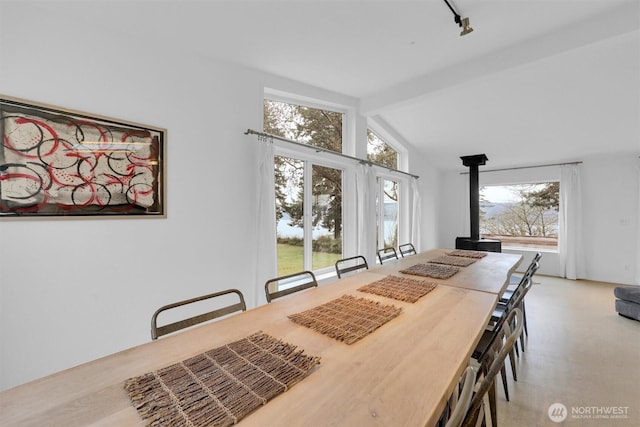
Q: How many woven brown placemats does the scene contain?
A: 6